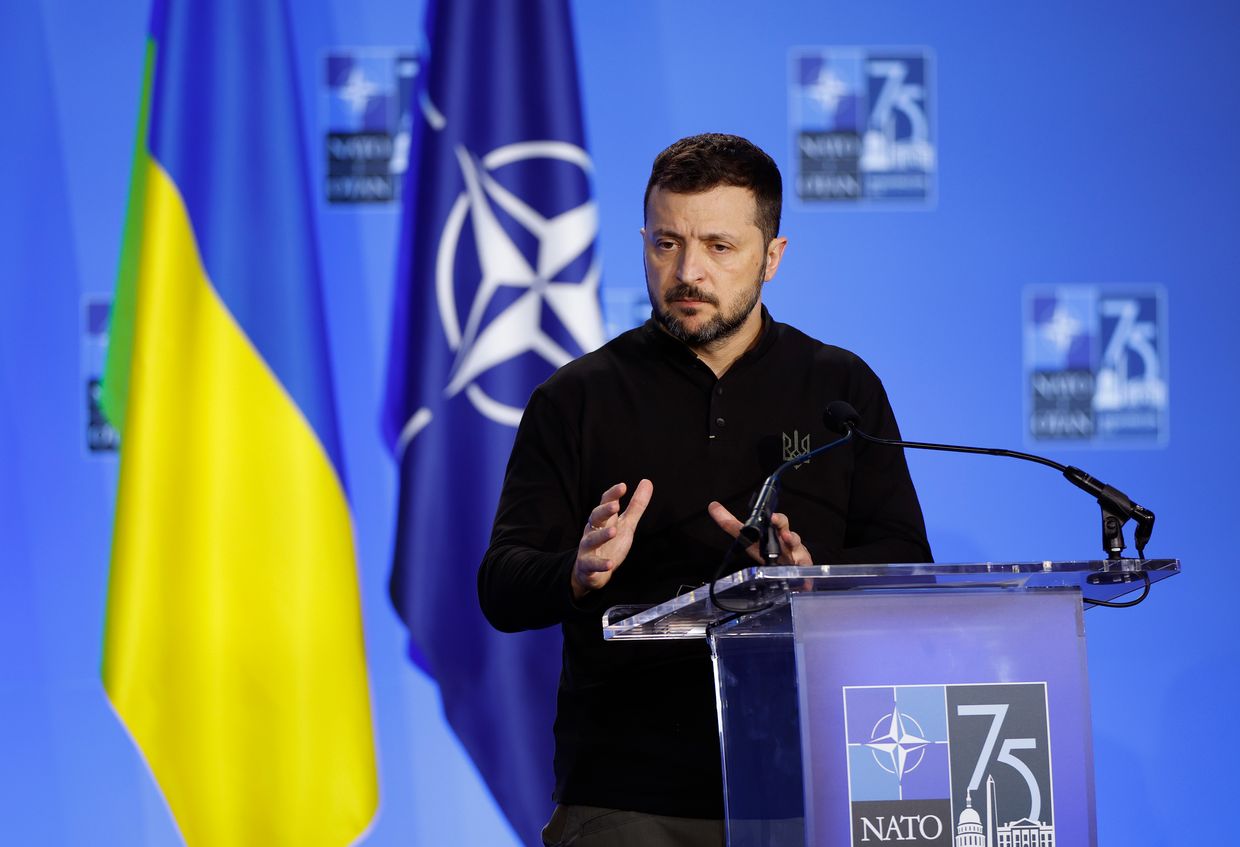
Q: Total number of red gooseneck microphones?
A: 0